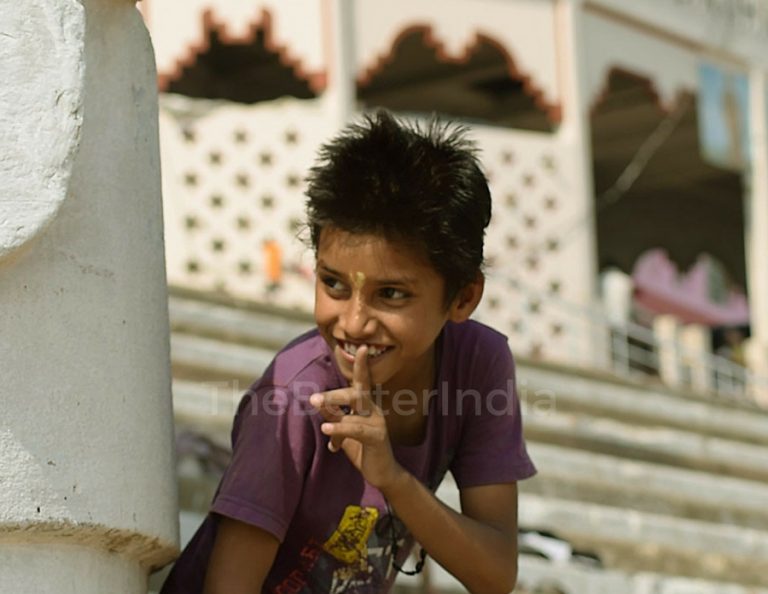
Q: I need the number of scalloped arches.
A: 3